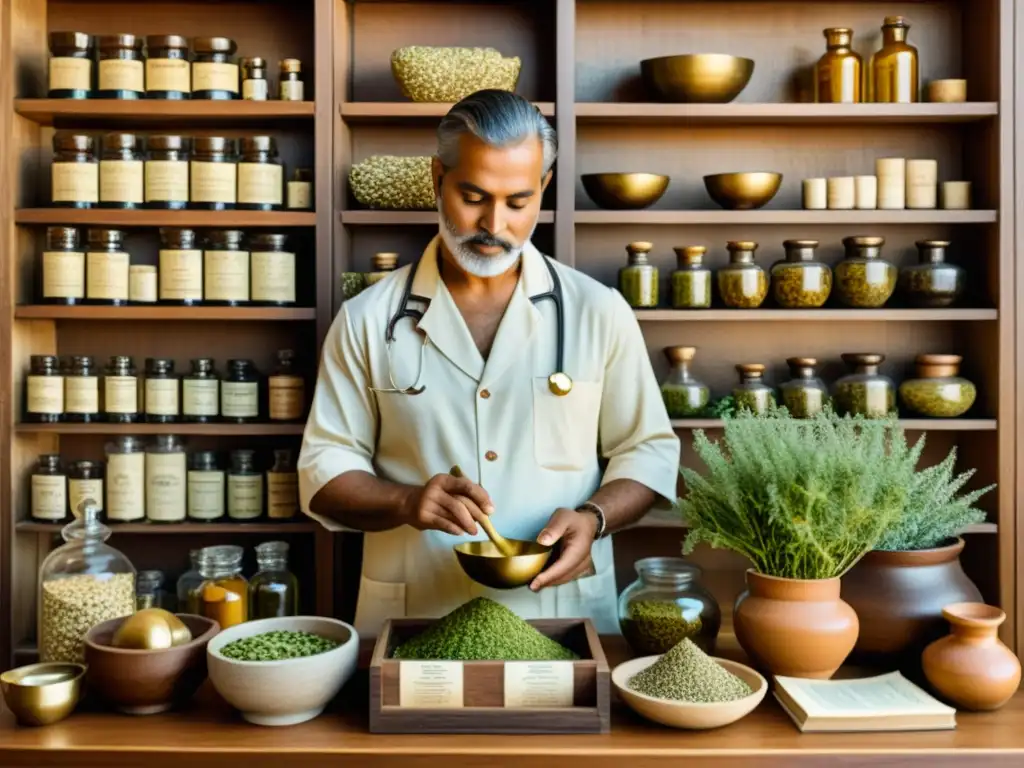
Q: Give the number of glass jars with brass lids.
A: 11